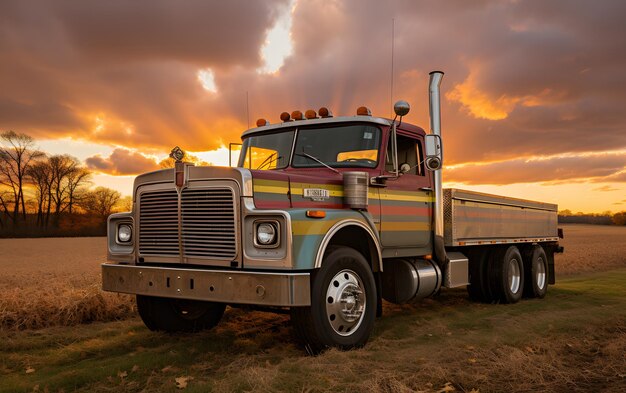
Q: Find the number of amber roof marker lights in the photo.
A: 6